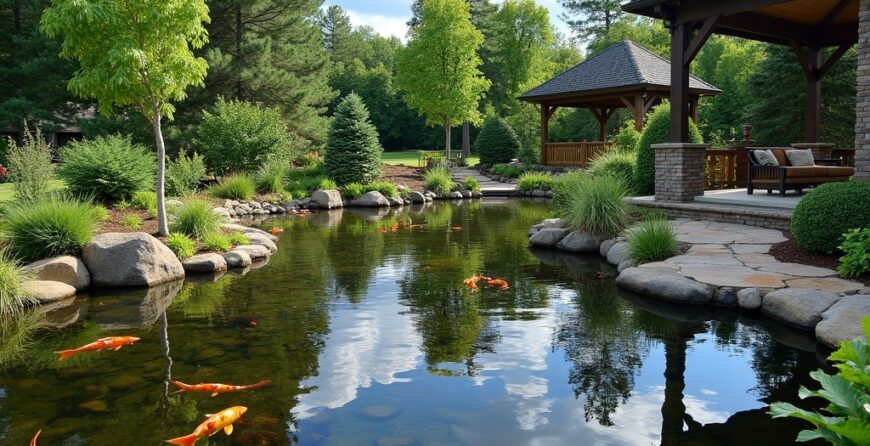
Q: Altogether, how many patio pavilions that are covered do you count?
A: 2